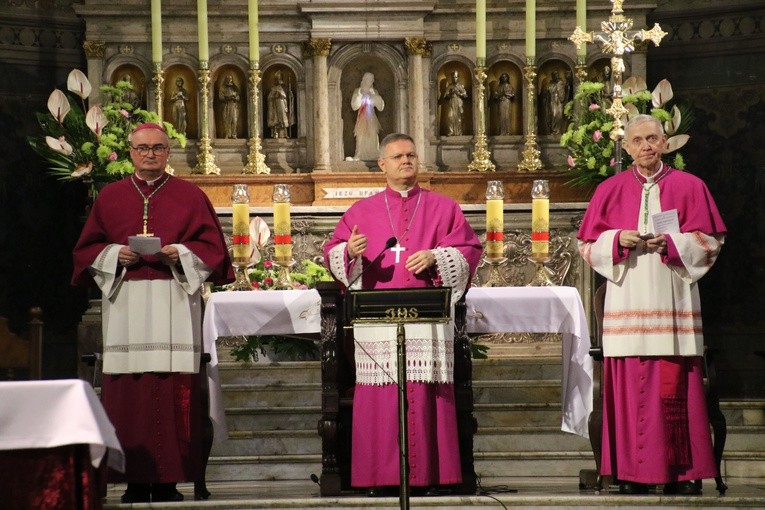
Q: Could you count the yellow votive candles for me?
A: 4